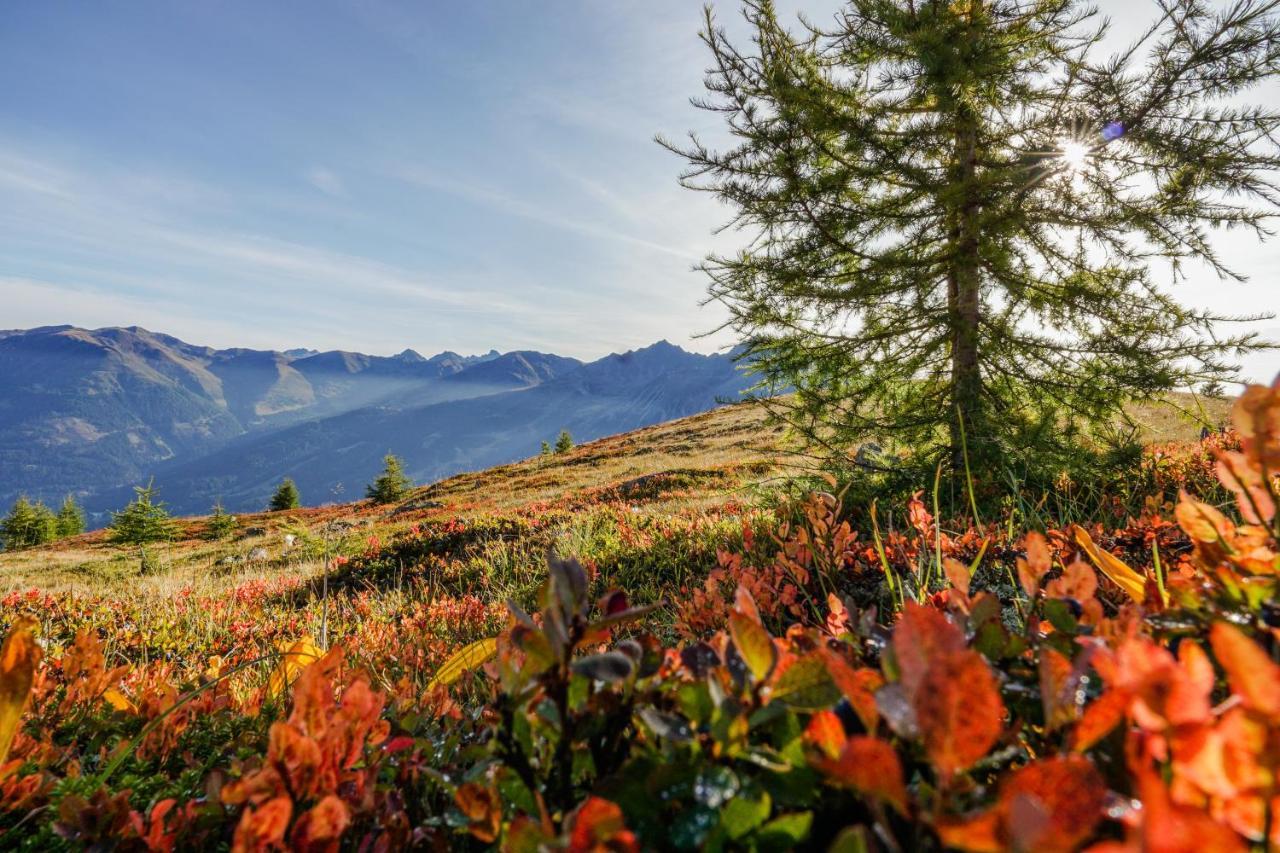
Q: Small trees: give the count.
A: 9